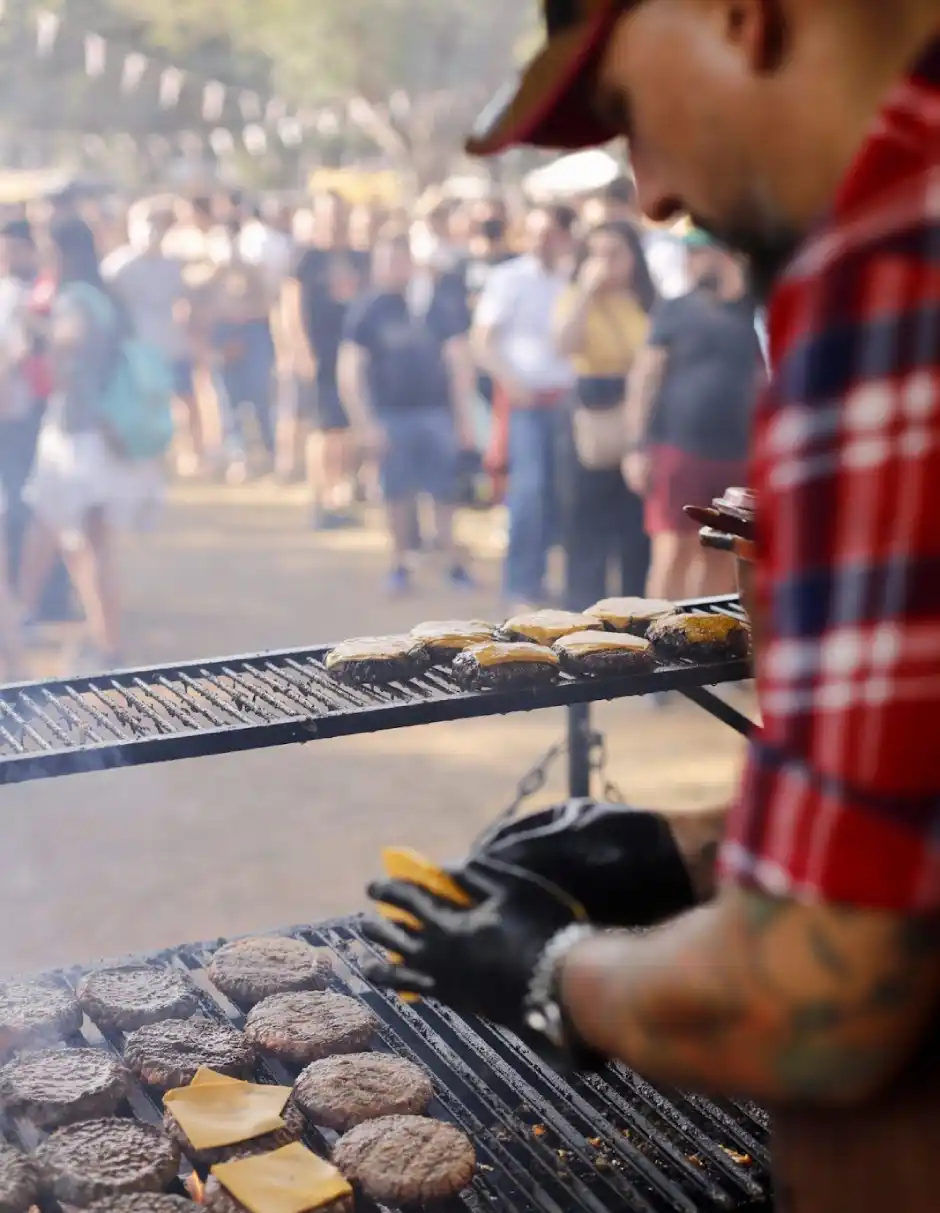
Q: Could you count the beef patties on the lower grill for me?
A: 13